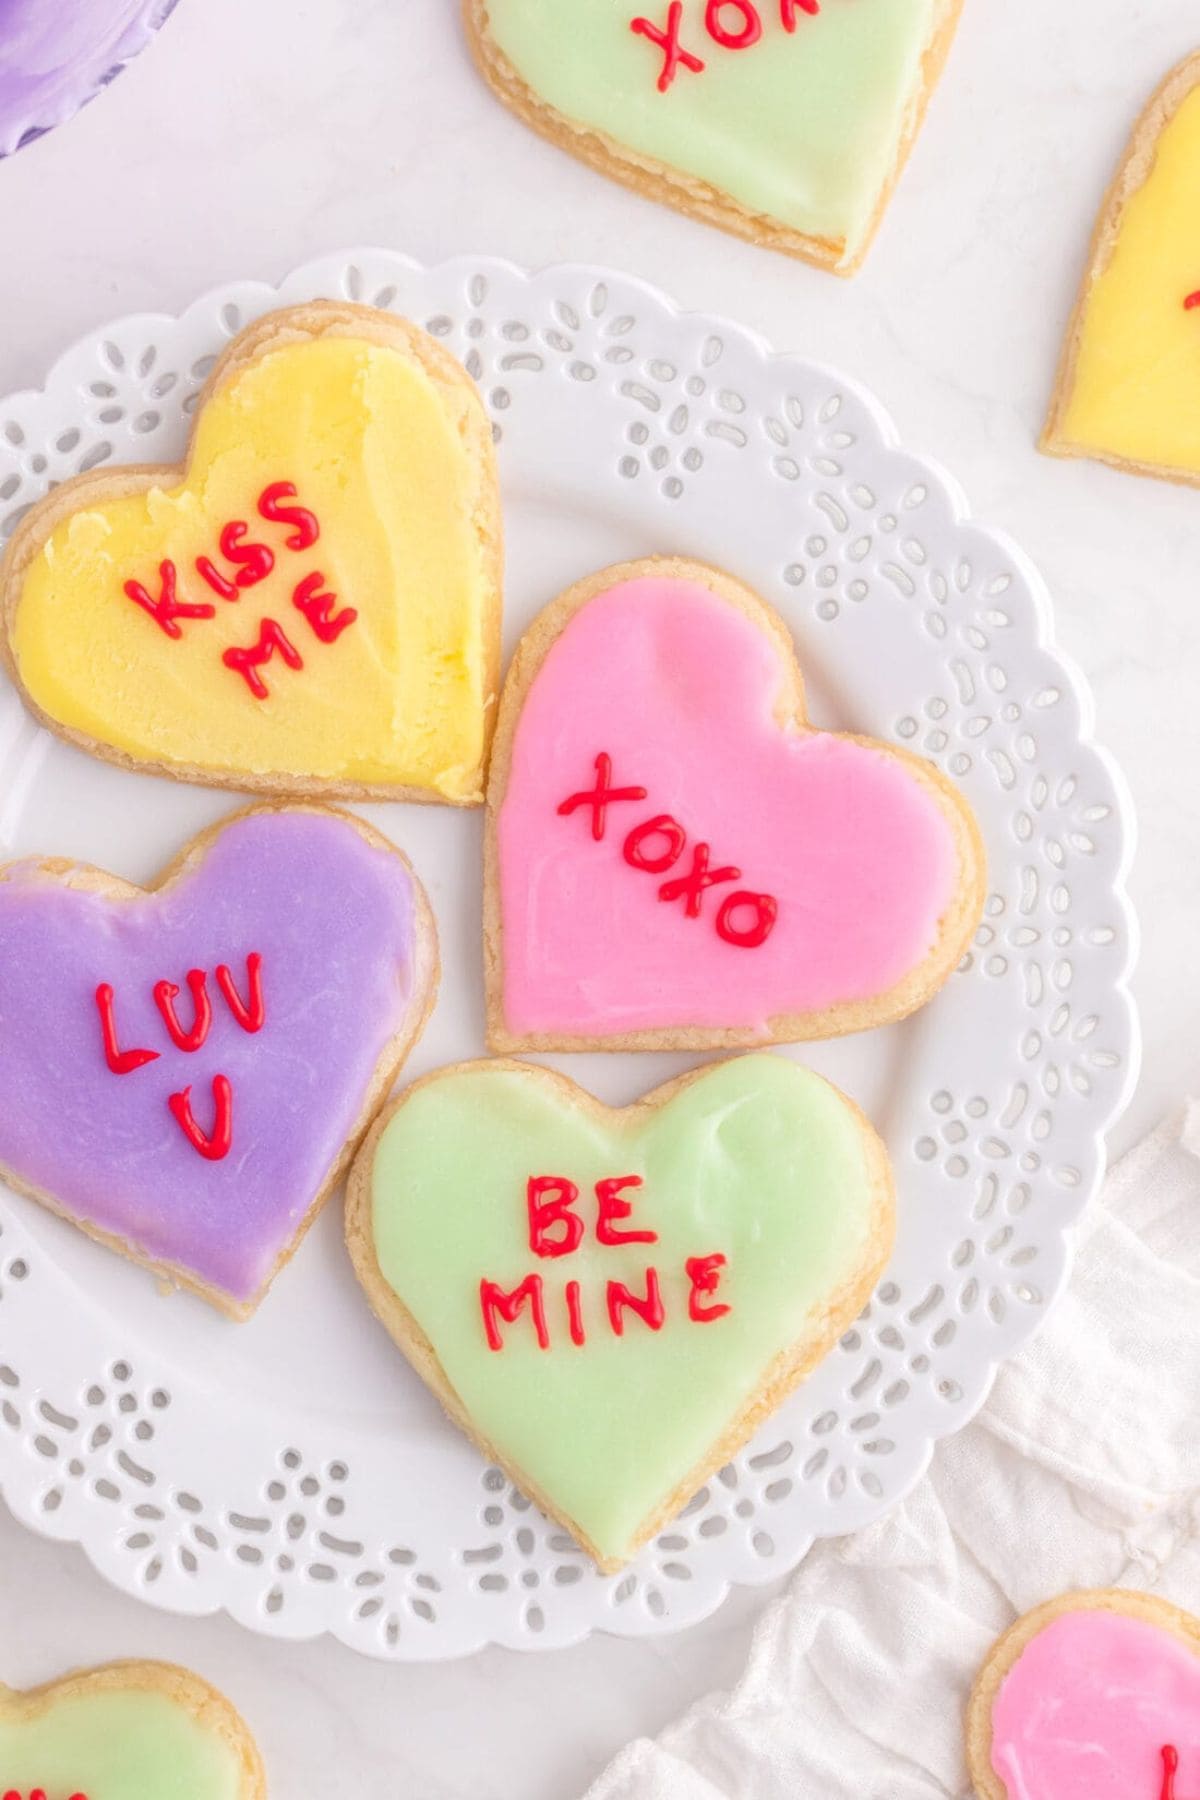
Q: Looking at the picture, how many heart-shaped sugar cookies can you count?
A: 8